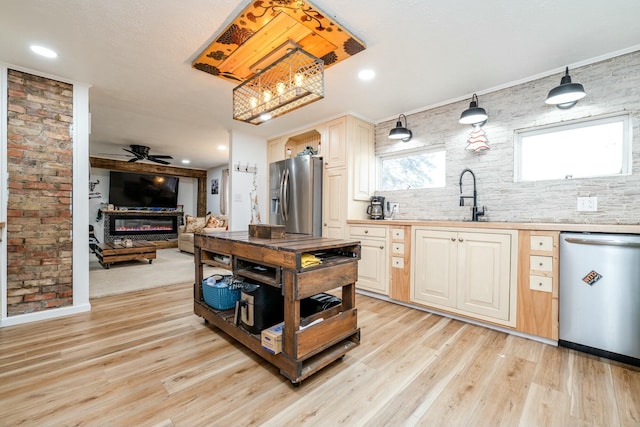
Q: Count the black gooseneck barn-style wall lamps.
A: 3